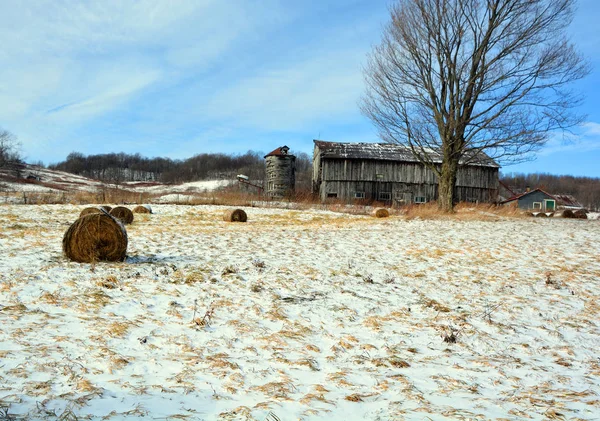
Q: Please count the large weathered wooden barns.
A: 1